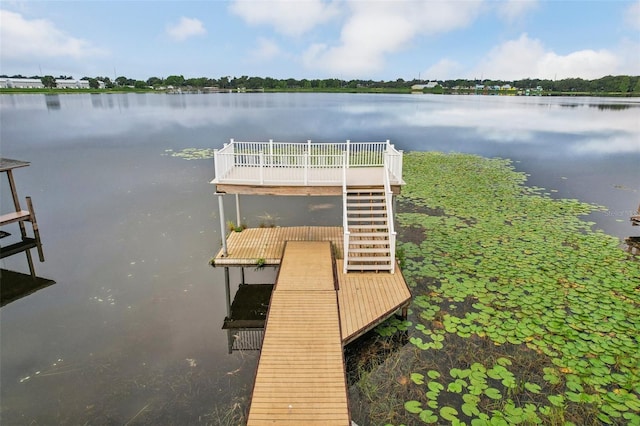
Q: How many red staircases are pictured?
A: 0